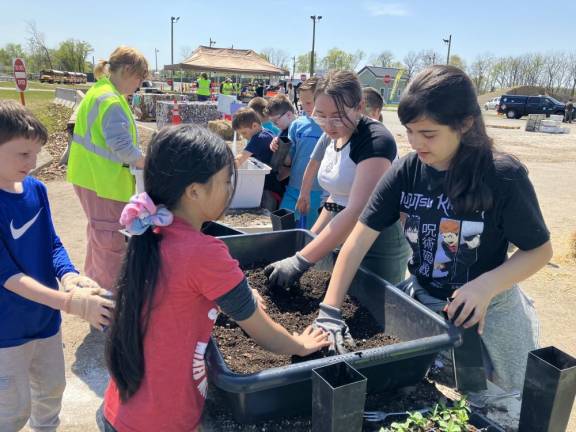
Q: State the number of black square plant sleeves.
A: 5